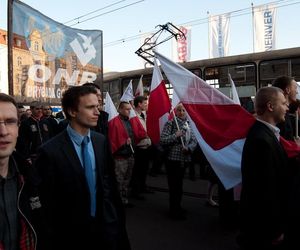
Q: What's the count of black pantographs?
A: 1